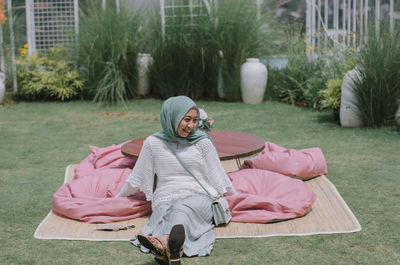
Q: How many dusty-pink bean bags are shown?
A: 4